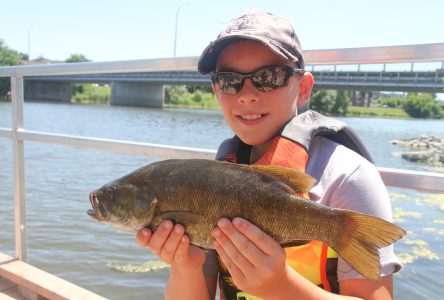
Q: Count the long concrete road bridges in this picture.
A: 1